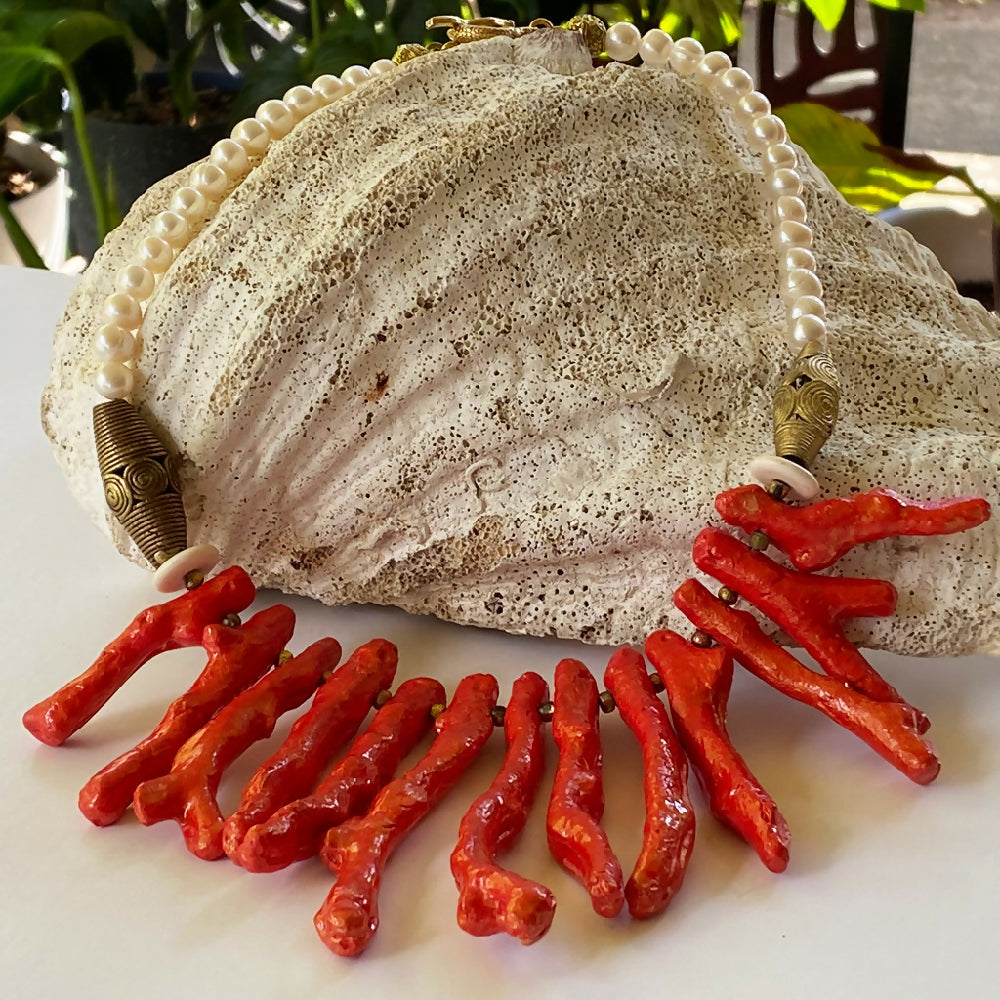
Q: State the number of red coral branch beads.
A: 13